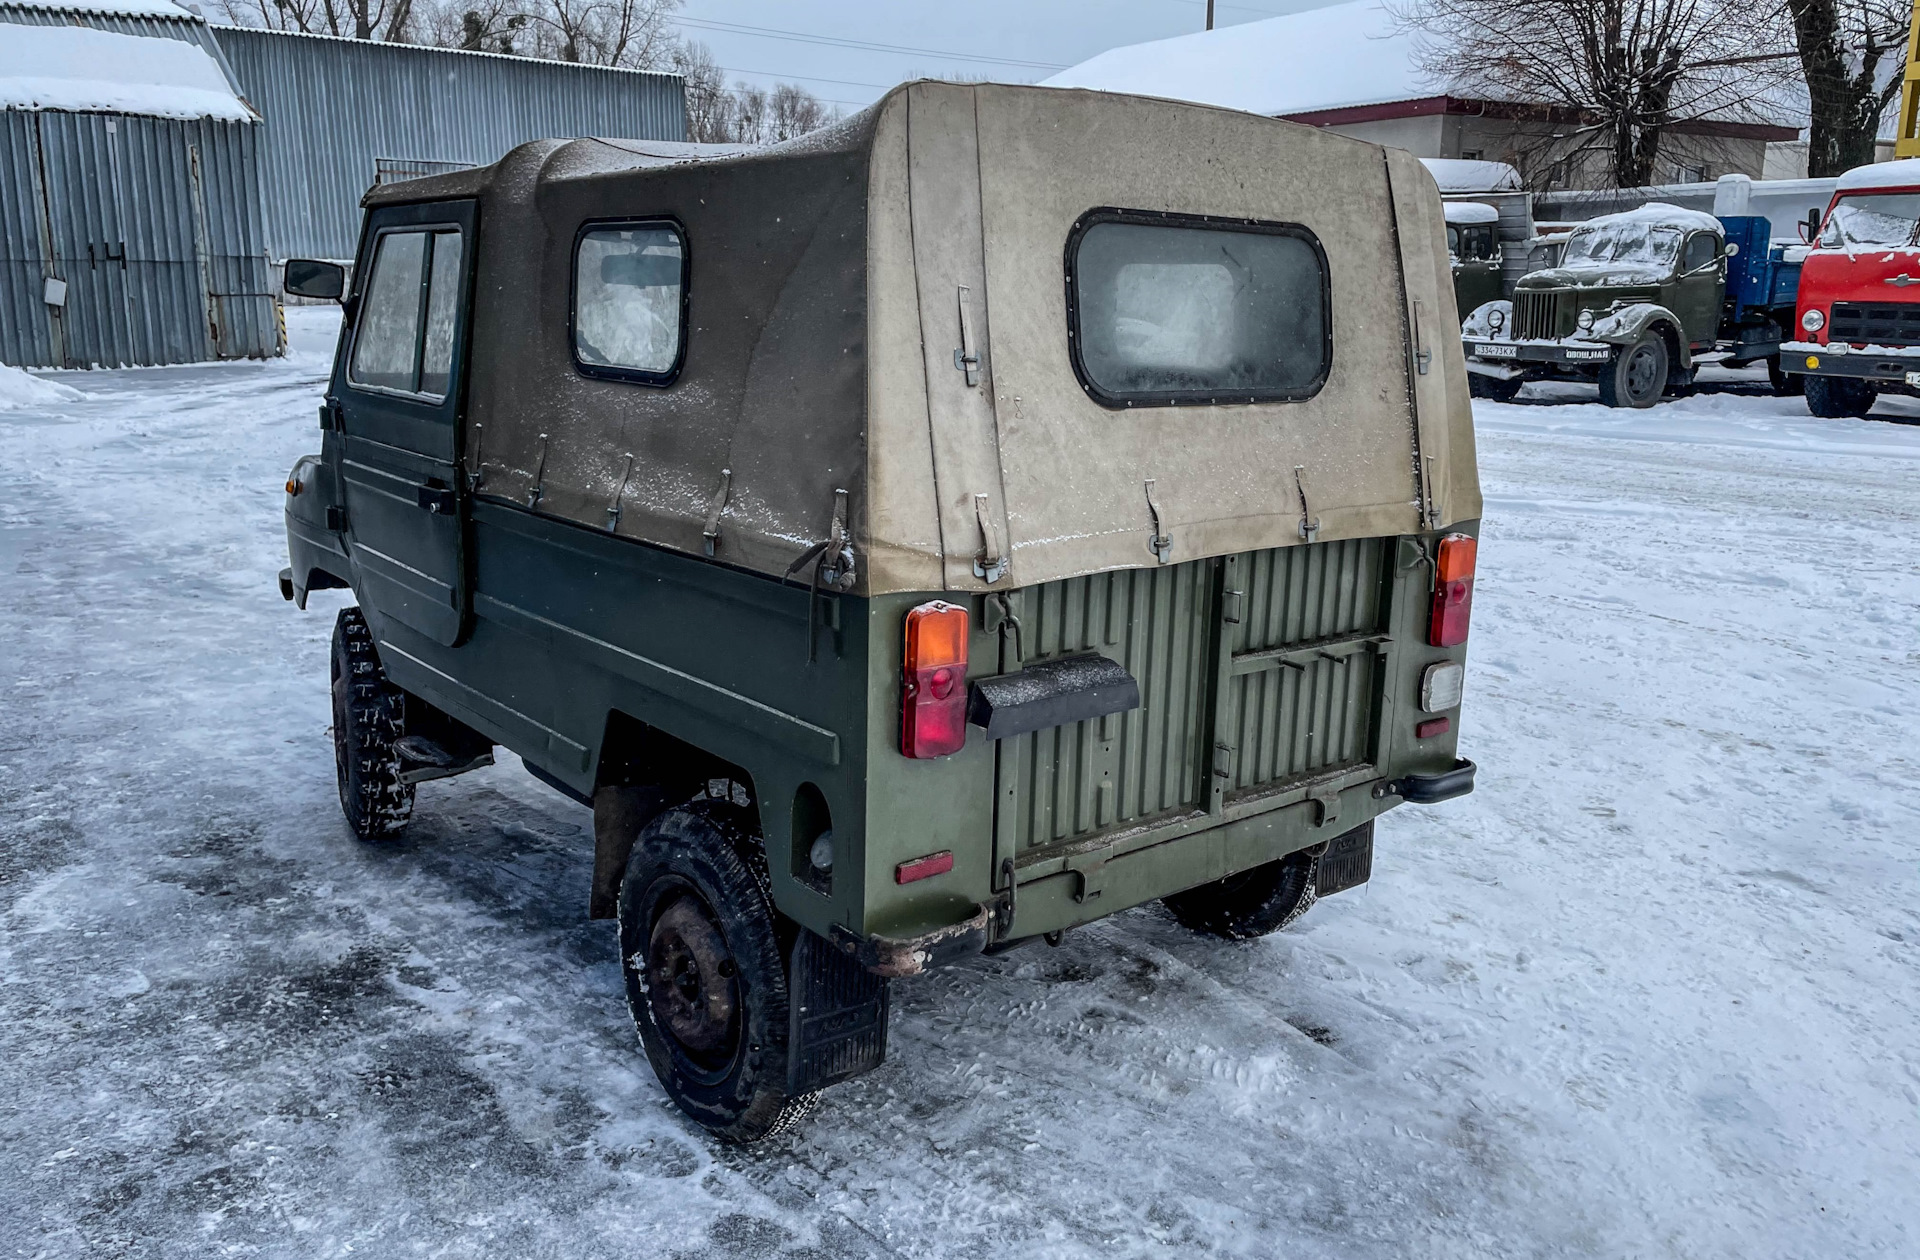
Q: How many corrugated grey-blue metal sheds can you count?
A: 2